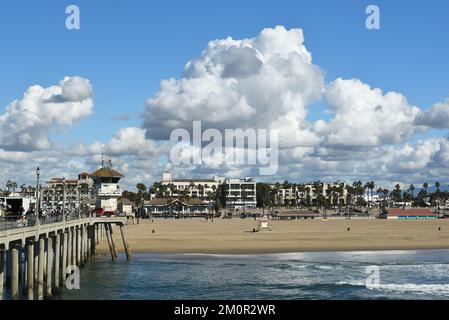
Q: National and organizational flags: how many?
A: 0